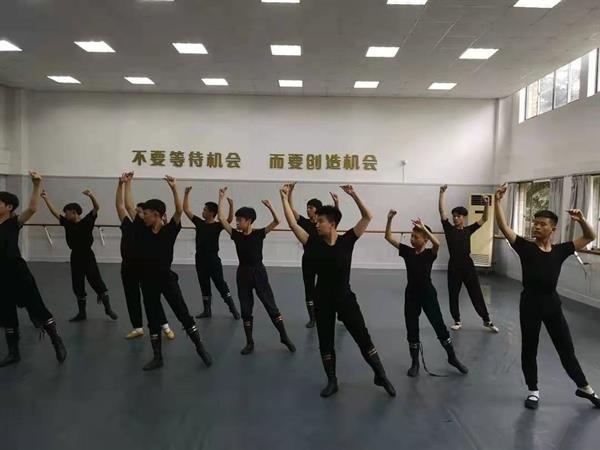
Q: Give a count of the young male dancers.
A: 11